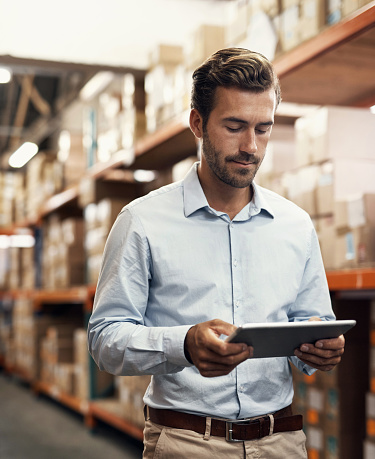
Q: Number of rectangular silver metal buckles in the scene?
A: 1